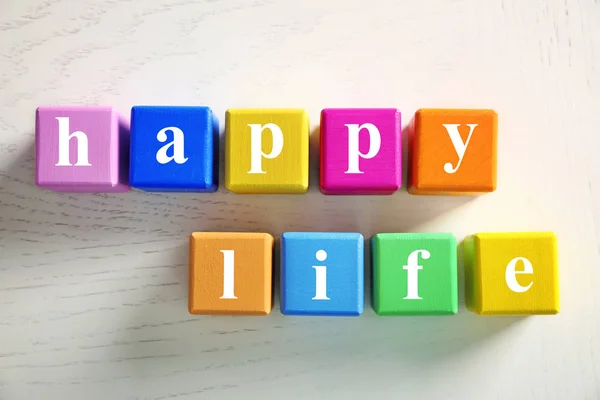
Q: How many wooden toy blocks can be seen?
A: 9